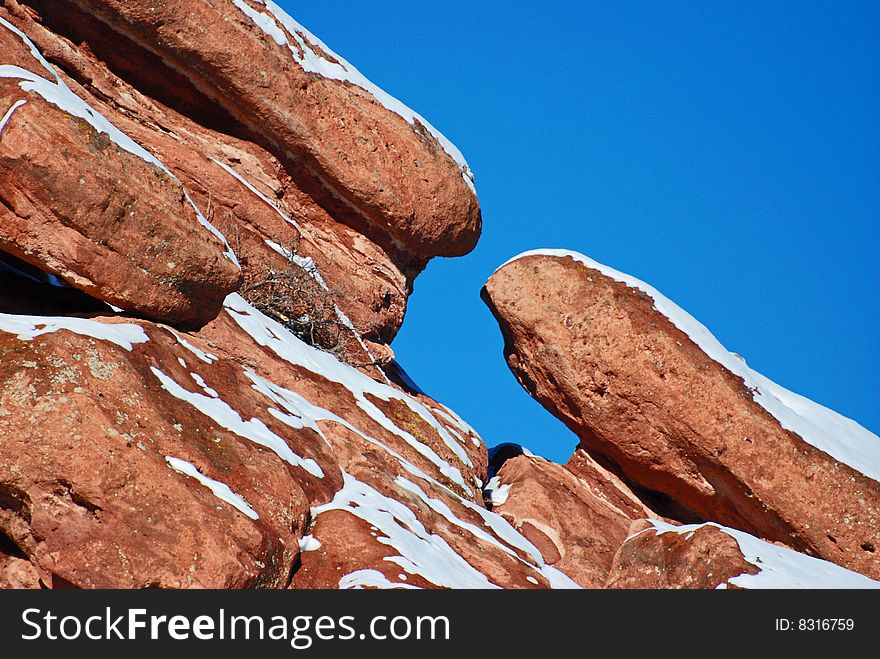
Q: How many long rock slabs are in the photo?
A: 3